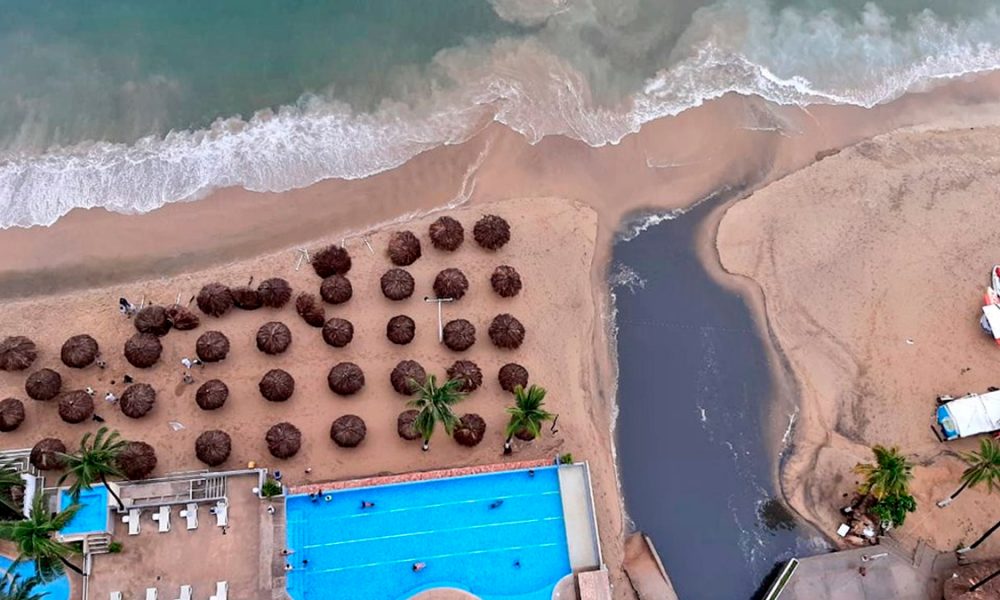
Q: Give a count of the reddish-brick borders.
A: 1